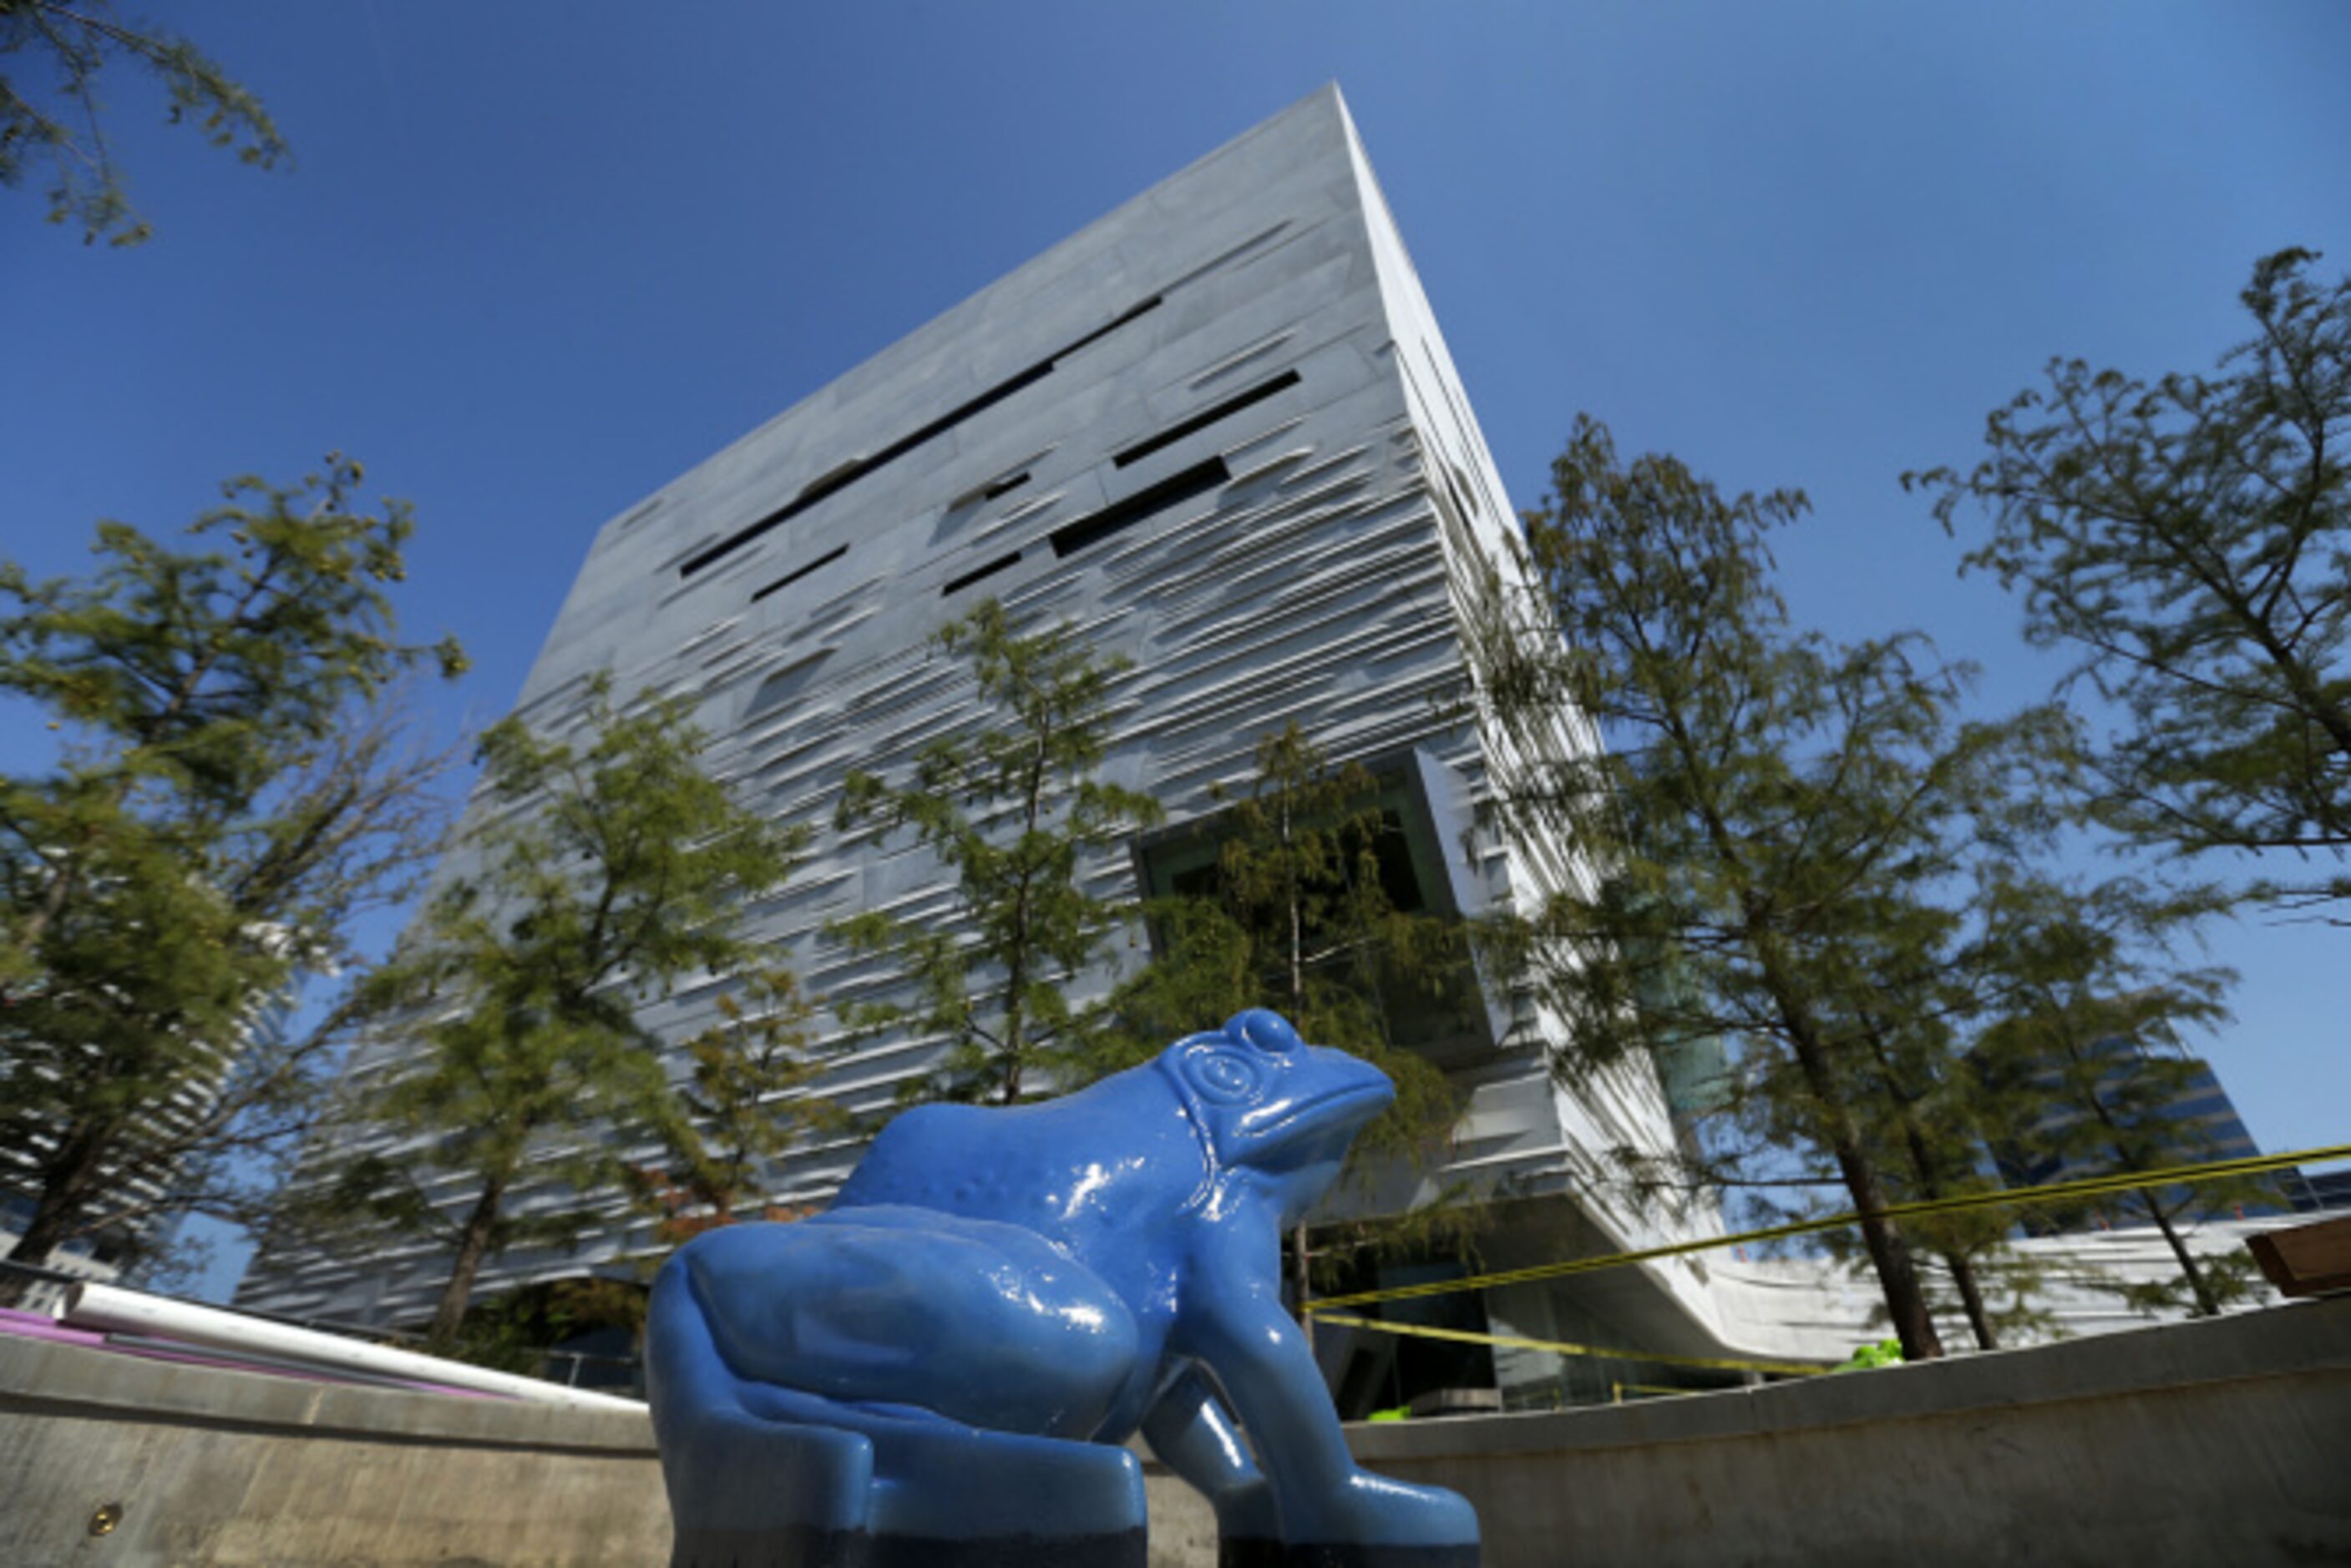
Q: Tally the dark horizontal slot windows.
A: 6